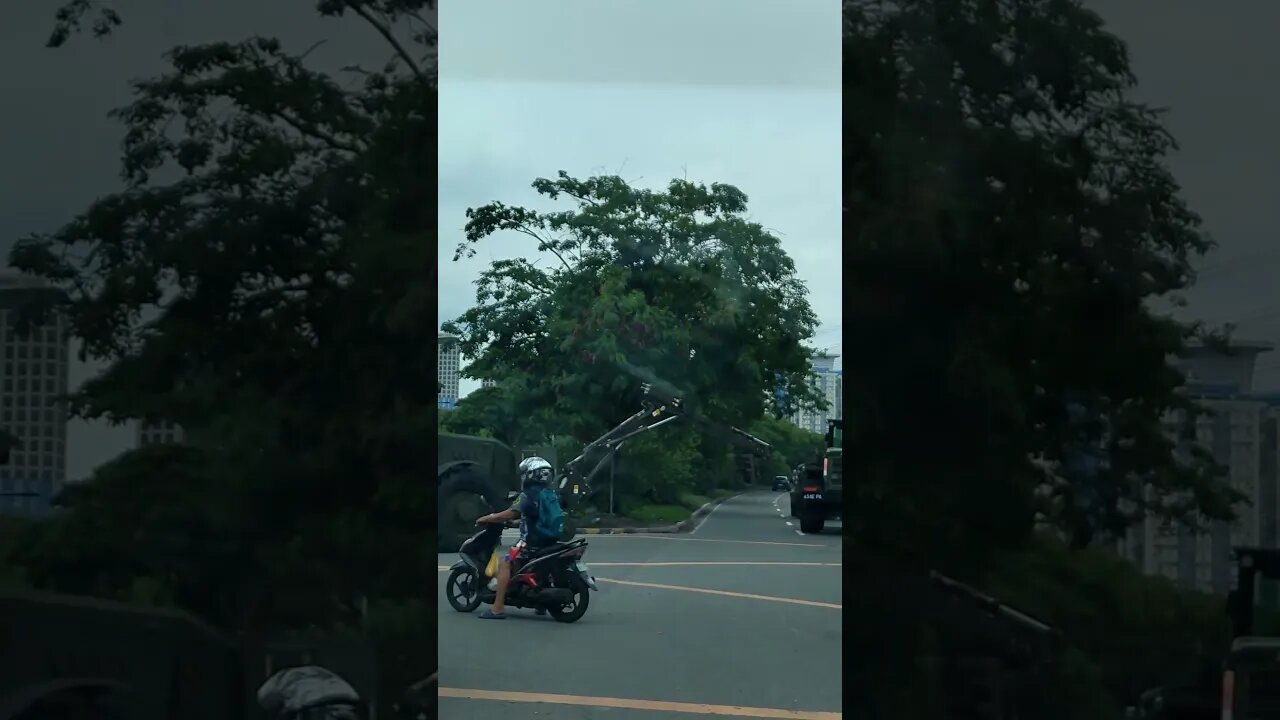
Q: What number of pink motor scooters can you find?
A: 0